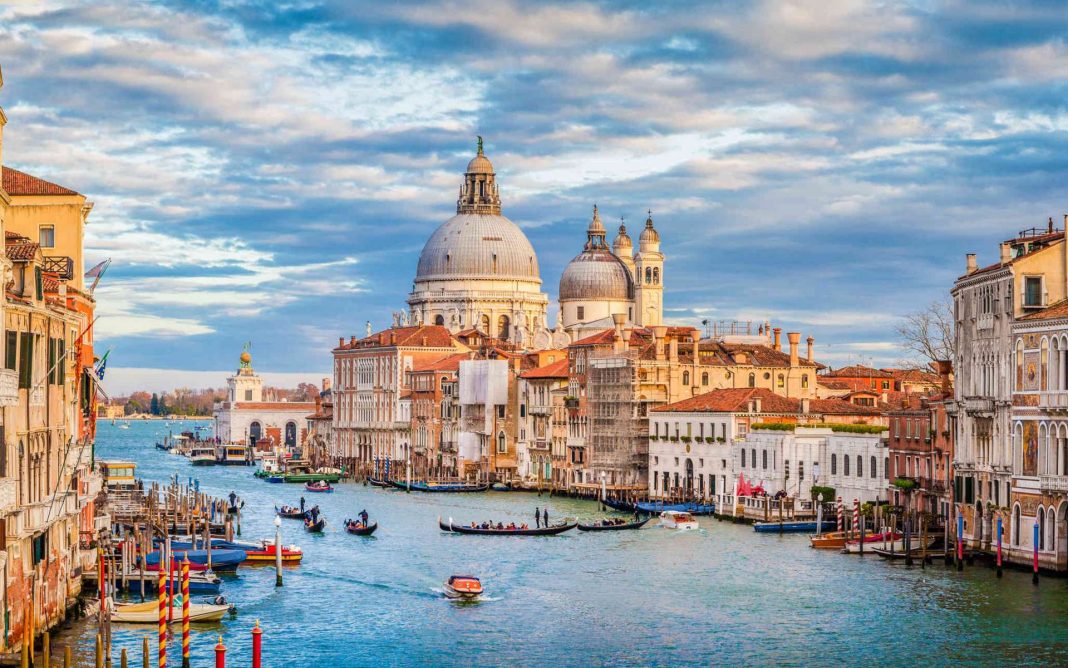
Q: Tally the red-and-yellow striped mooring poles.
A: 2